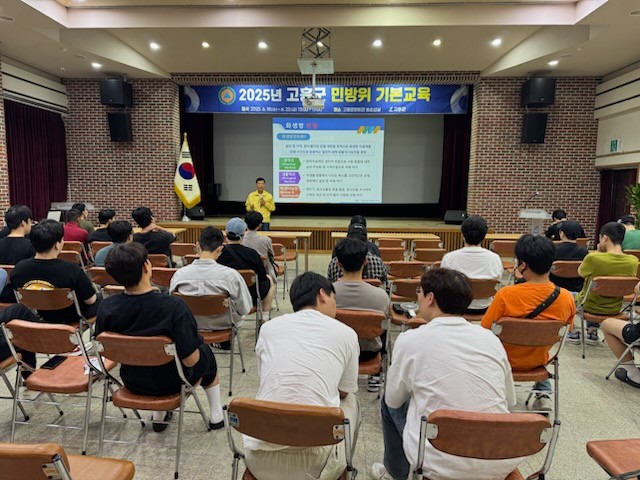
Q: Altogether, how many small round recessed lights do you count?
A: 9